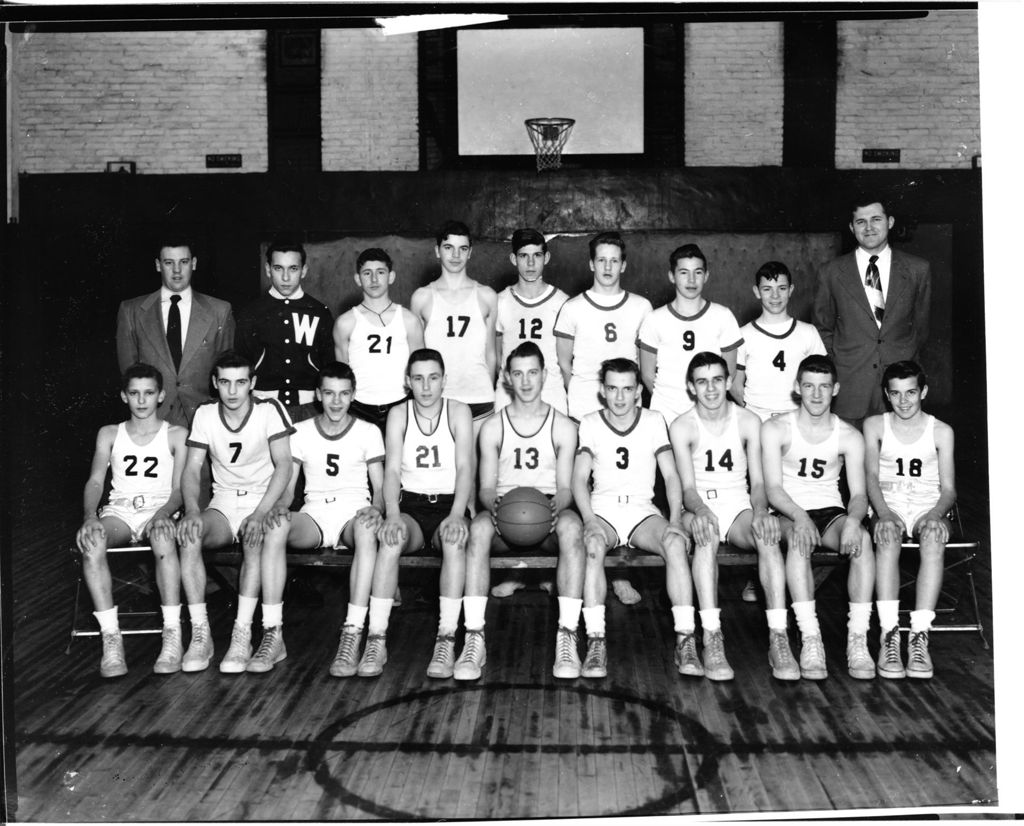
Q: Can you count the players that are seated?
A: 9